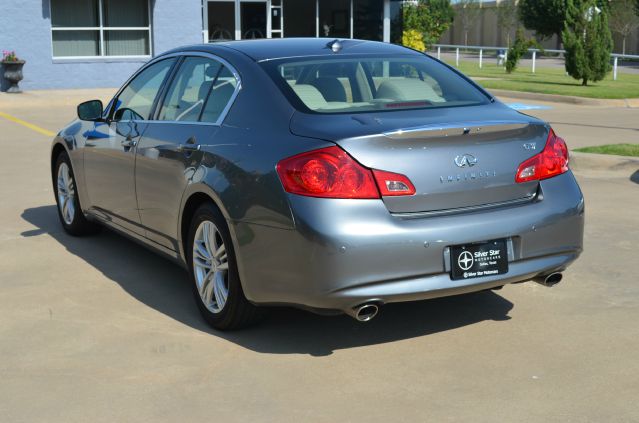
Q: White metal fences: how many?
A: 1